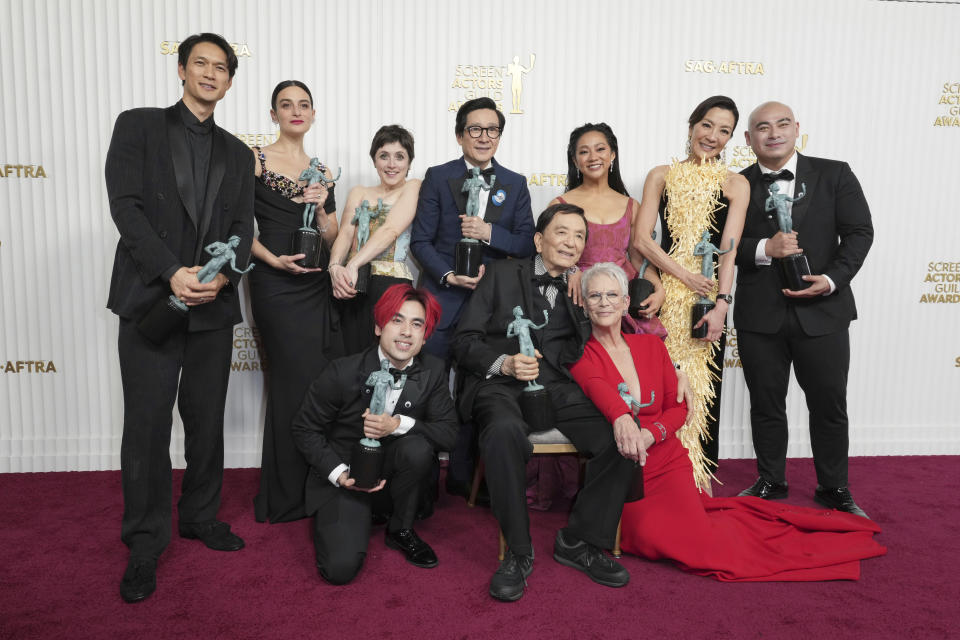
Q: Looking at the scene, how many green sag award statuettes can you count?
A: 10